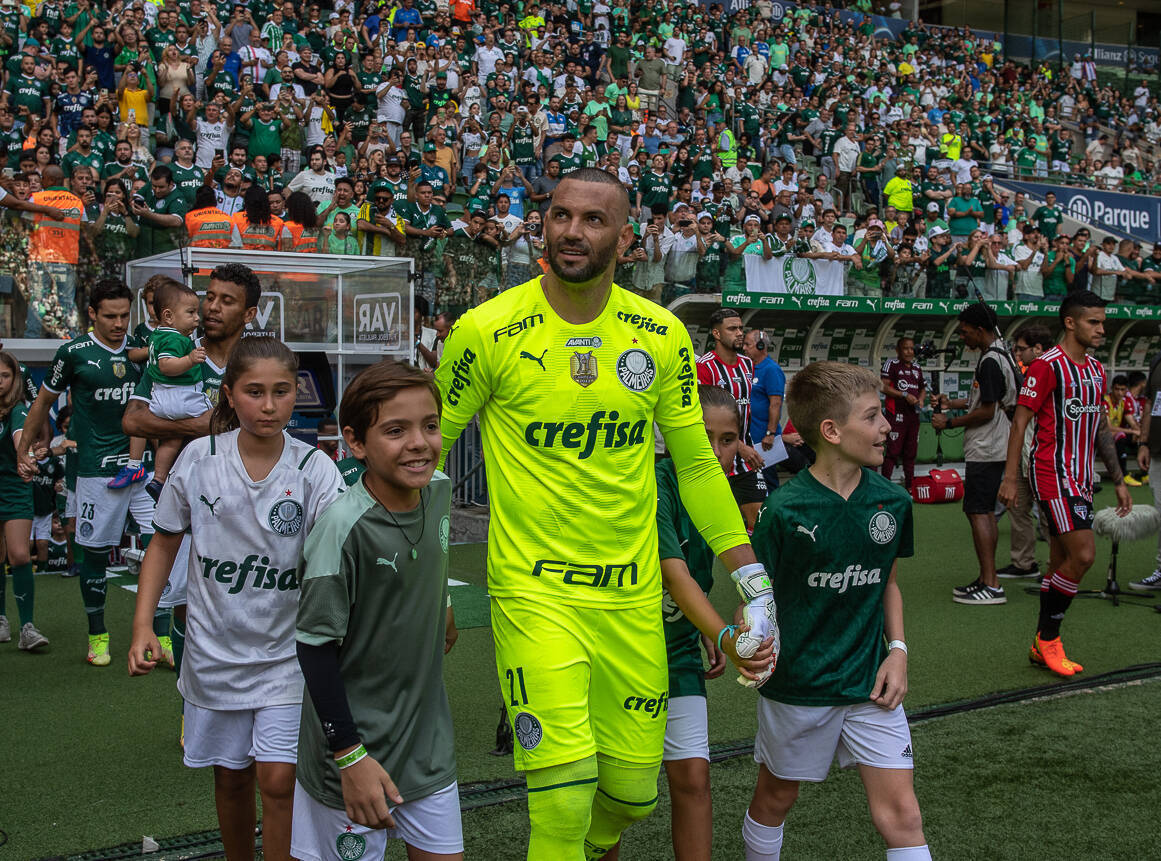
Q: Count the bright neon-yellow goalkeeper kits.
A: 1